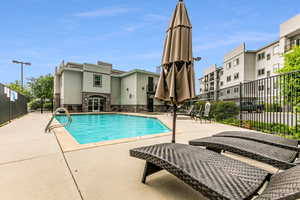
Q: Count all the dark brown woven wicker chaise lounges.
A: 3